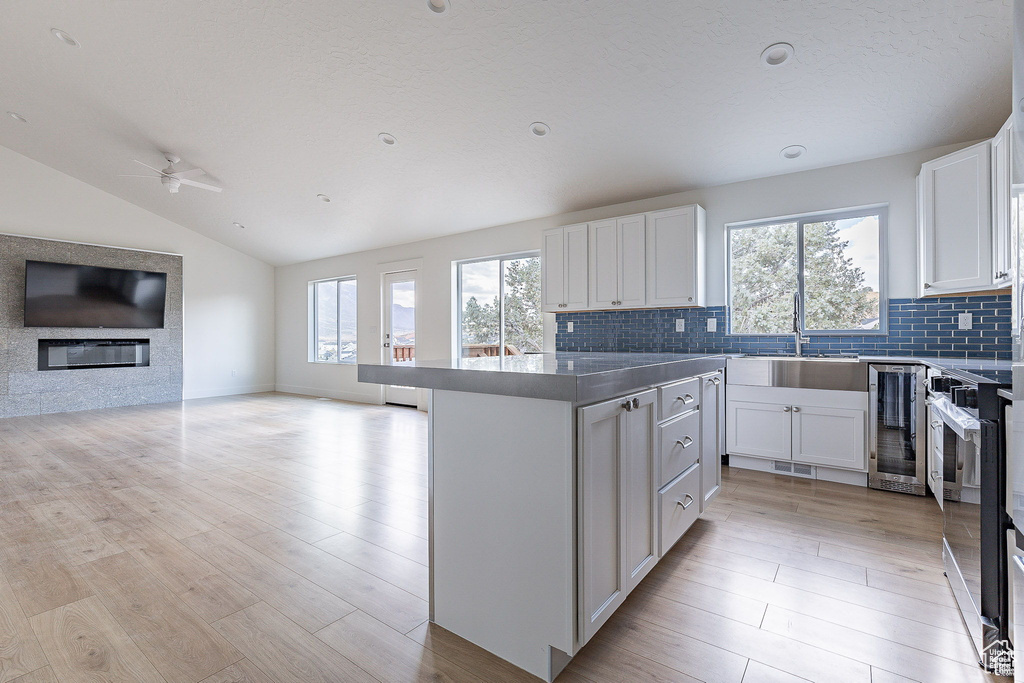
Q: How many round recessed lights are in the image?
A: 9